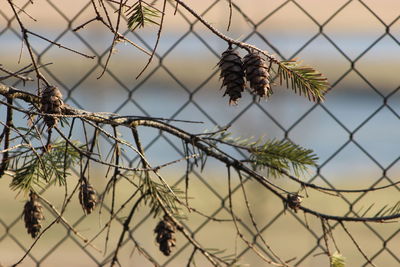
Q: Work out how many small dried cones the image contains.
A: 7